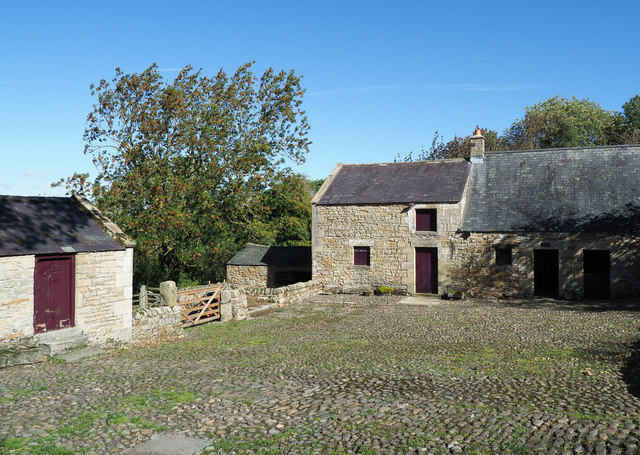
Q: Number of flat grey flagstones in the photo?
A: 1